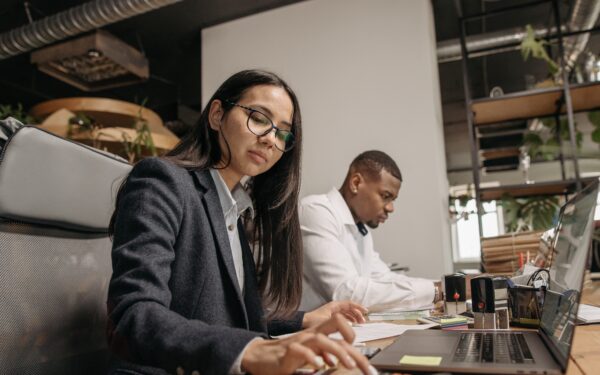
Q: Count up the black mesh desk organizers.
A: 1